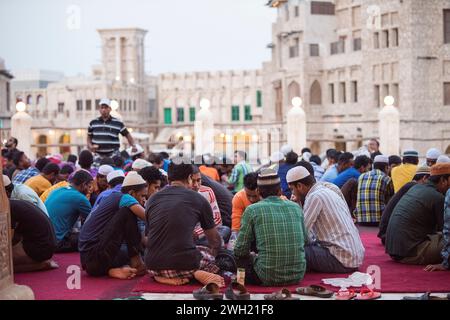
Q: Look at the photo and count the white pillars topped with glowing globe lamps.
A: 5